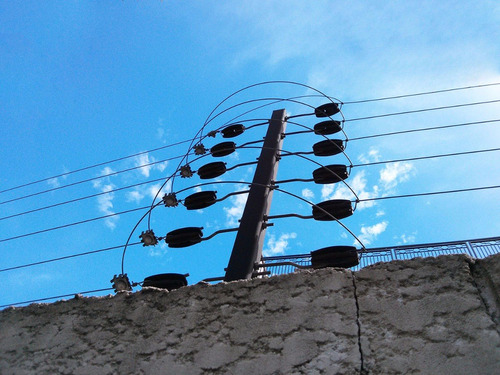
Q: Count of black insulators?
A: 12